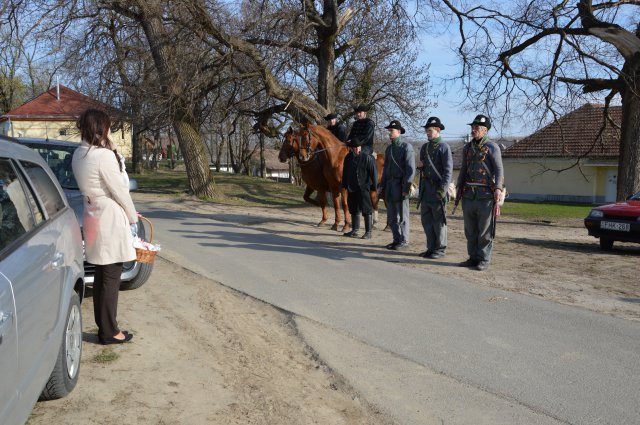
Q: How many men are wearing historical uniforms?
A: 6